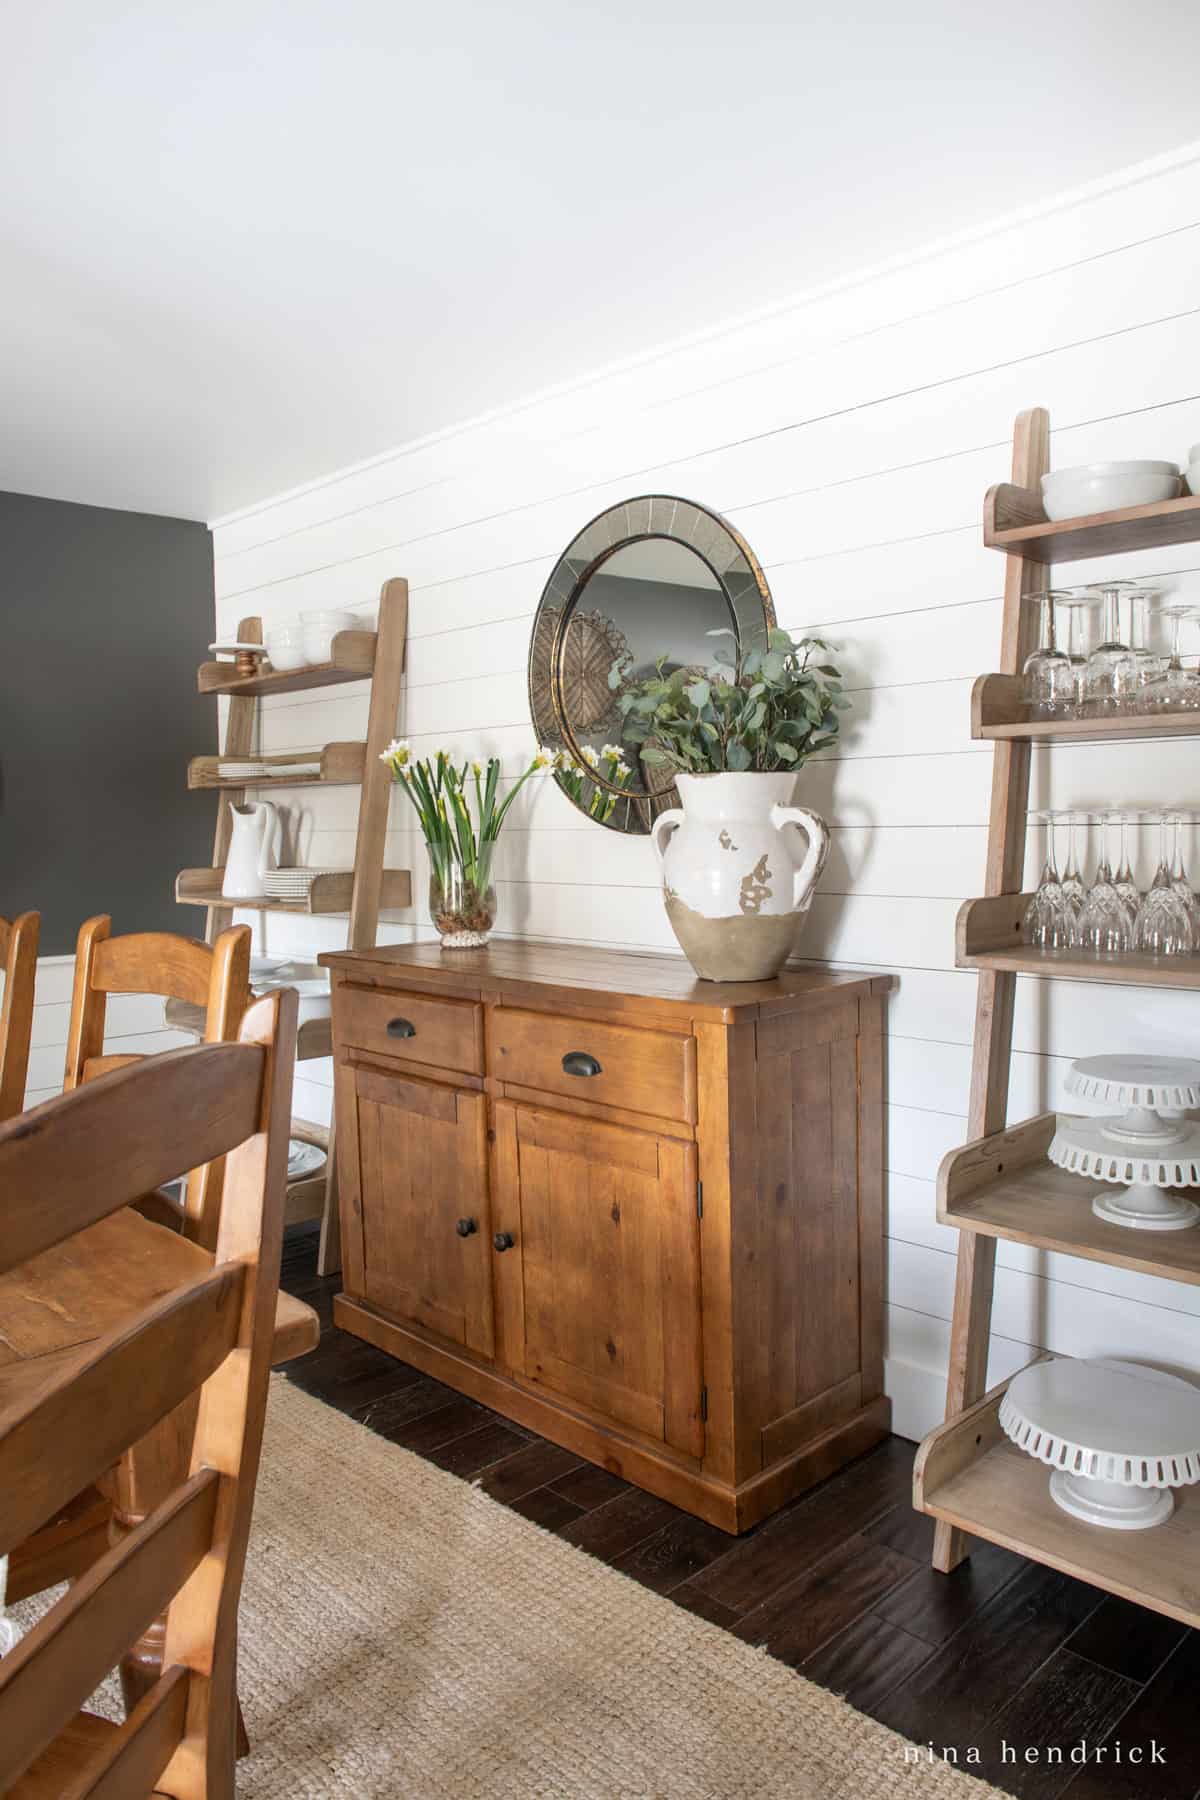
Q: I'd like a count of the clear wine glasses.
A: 11